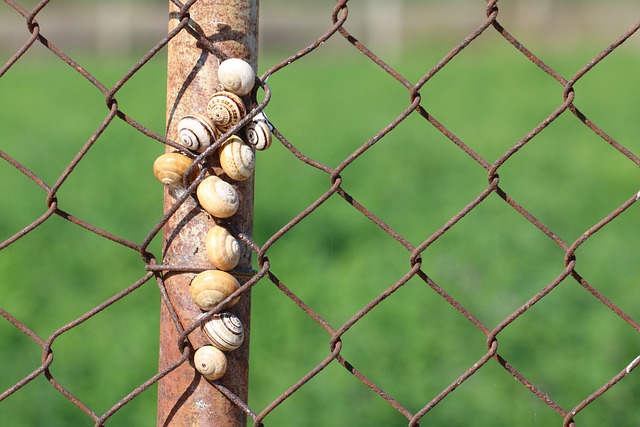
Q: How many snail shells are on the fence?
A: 11